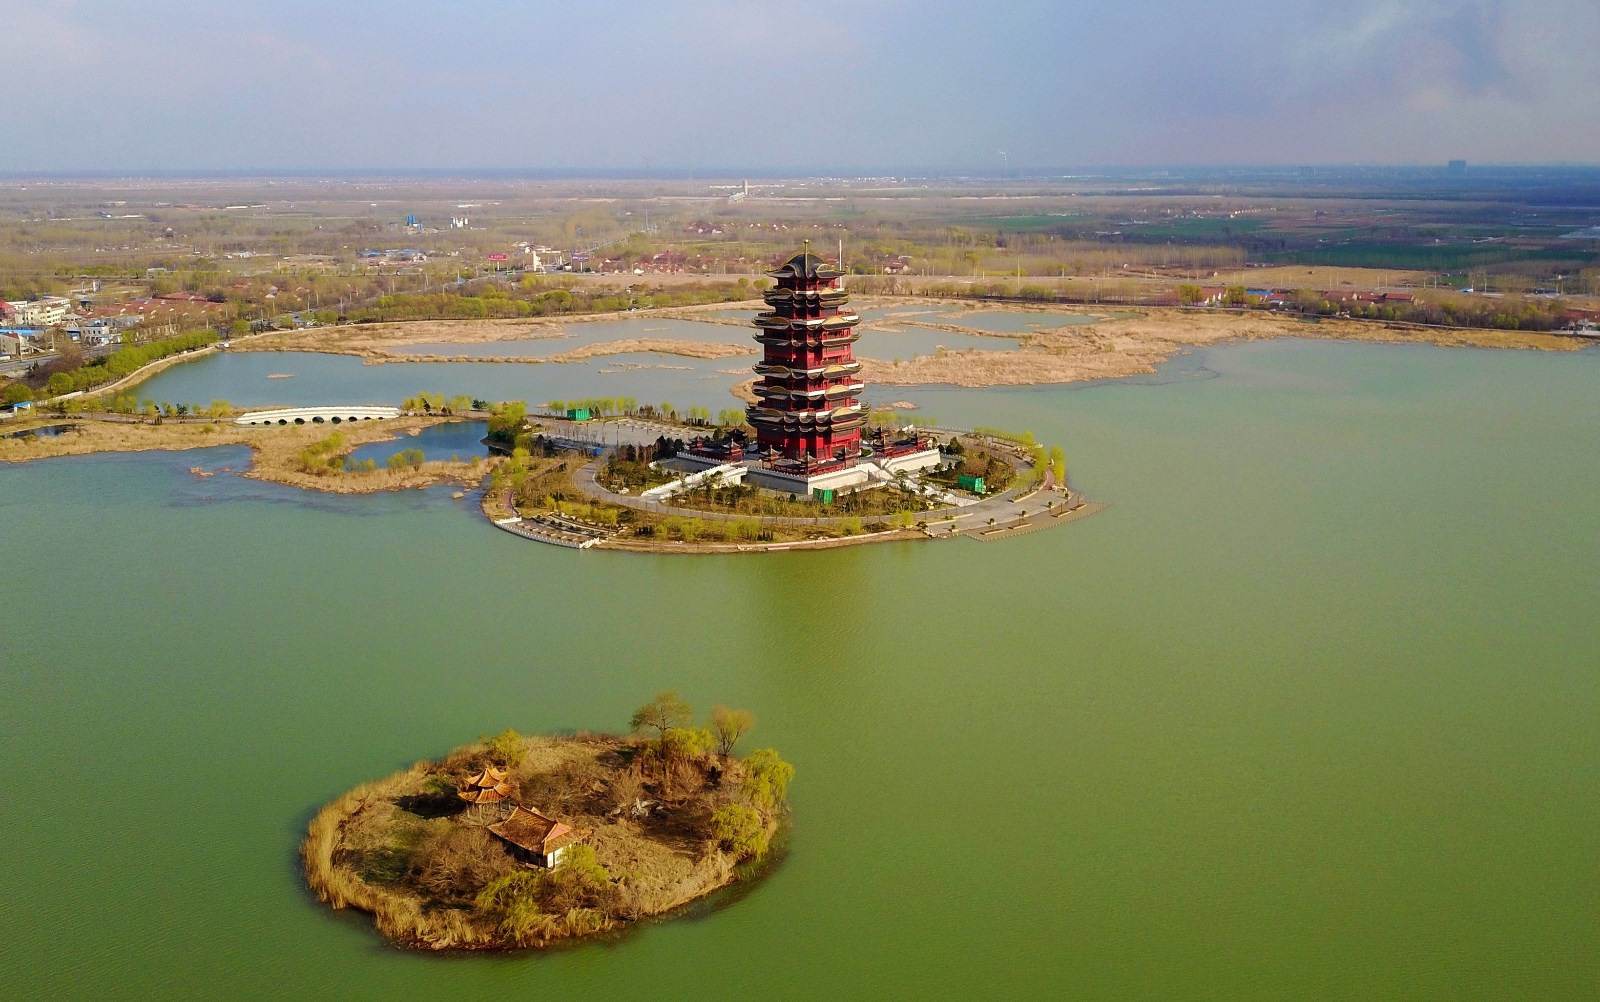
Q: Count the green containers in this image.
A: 3